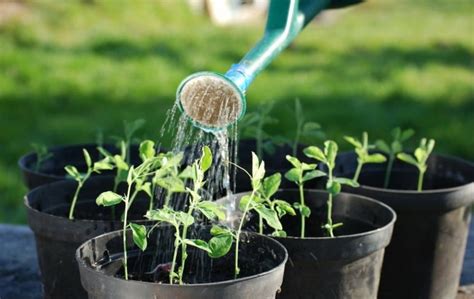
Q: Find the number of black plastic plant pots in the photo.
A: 6